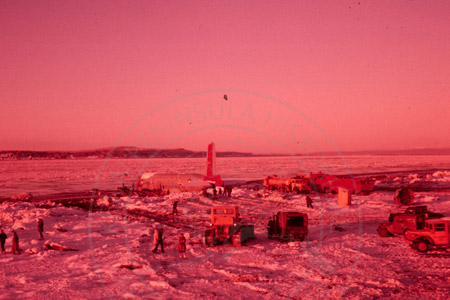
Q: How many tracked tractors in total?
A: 1